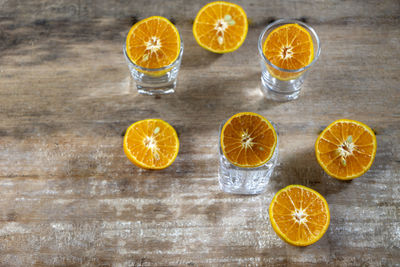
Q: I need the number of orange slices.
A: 7